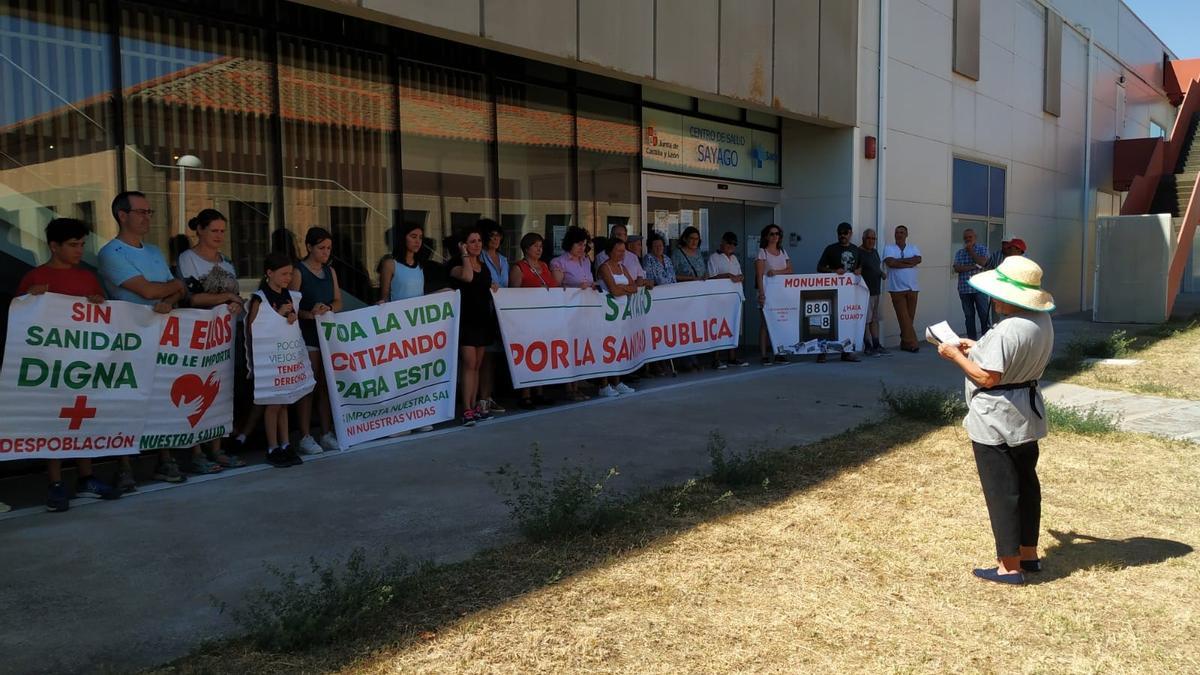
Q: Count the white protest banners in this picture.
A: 6